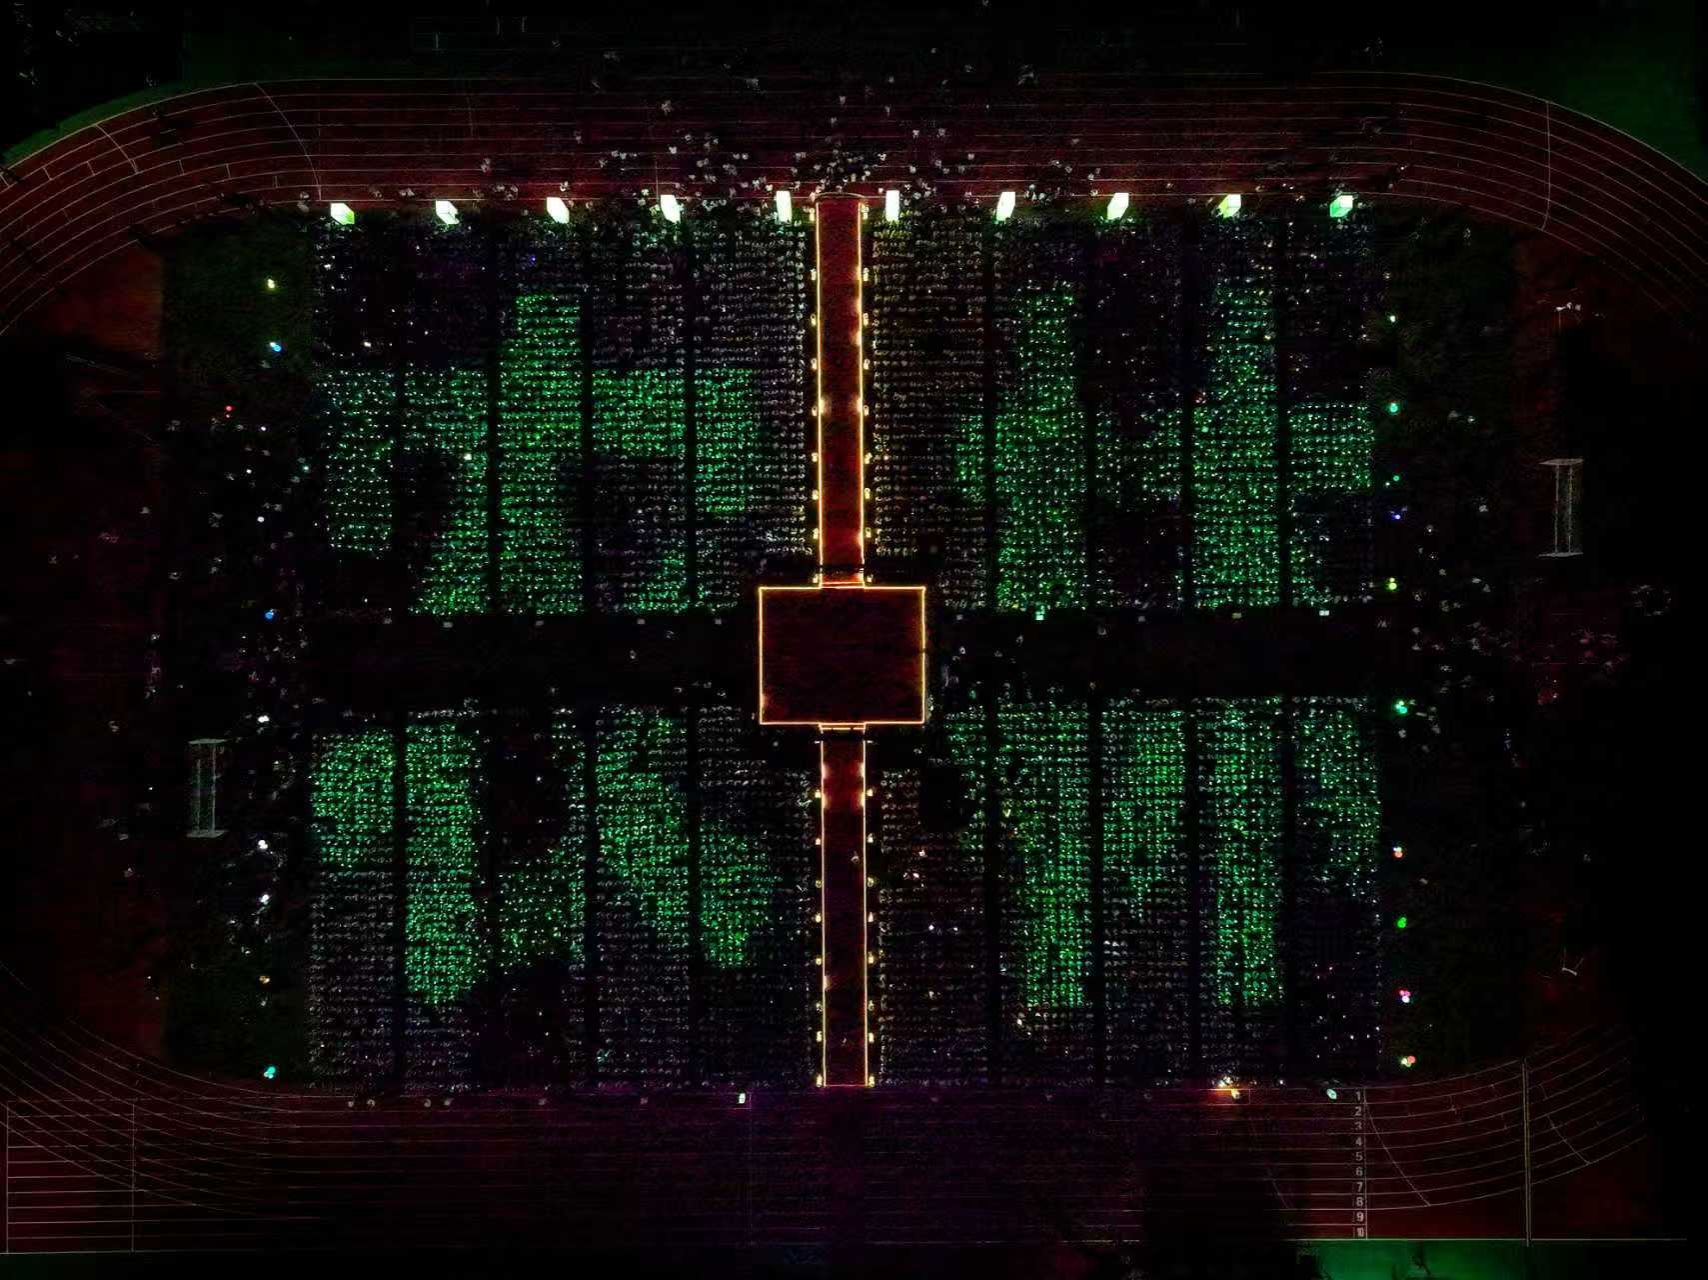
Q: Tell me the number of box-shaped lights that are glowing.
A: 10